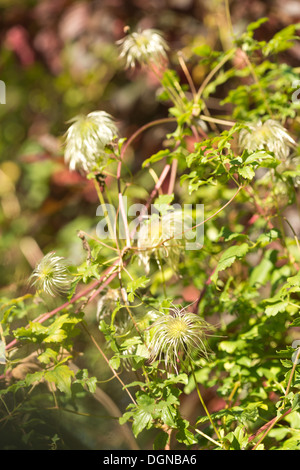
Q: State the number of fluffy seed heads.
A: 6